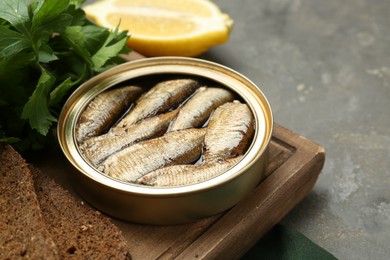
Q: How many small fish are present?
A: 7